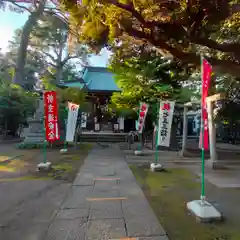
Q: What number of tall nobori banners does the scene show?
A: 5